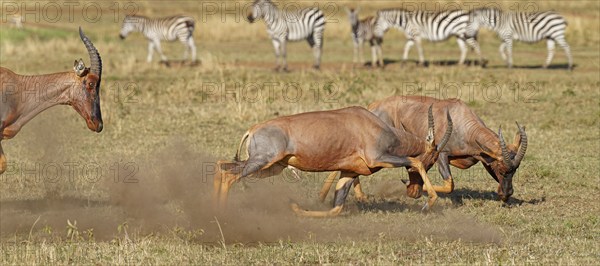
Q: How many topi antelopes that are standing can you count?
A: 1